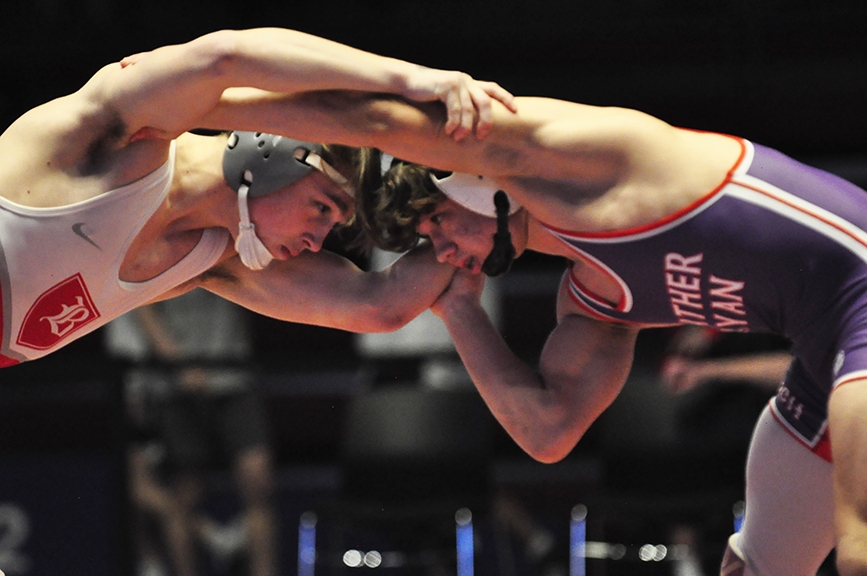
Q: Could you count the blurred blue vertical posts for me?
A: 4